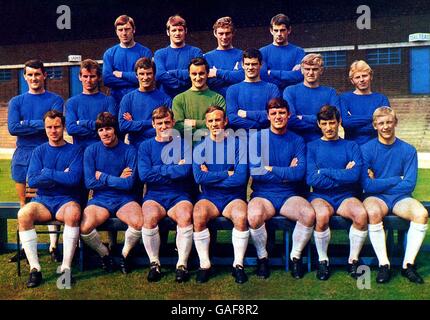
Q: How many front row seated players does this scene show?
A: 7